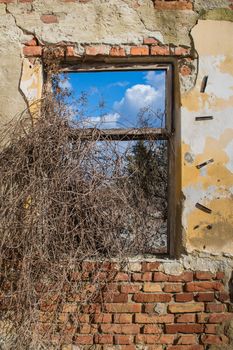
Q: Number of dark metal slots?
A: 4